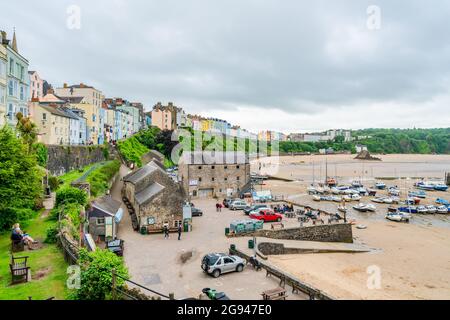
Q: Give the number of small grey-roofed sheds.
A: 1